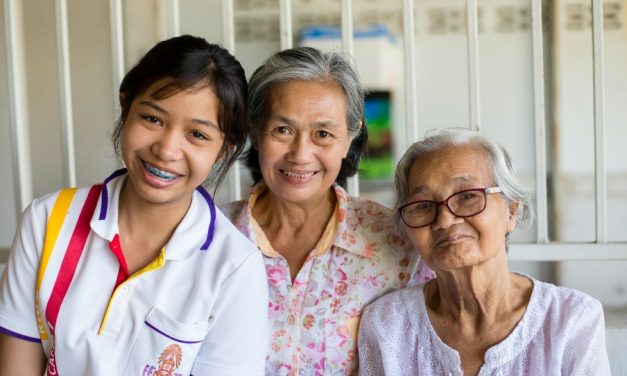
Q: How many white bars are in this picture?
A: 11